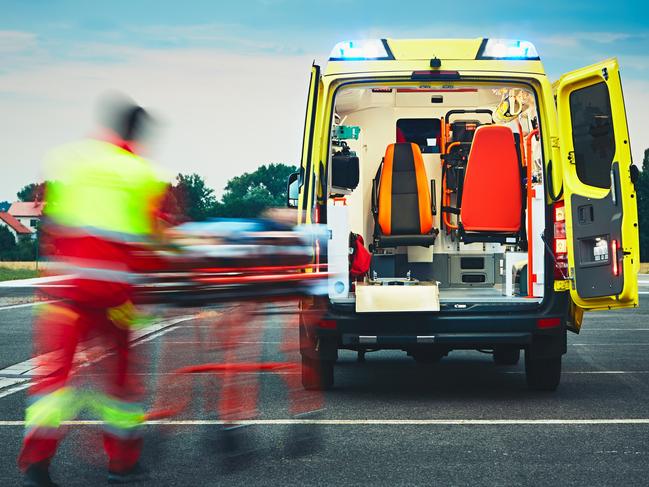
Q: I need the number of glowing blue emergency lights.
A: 2